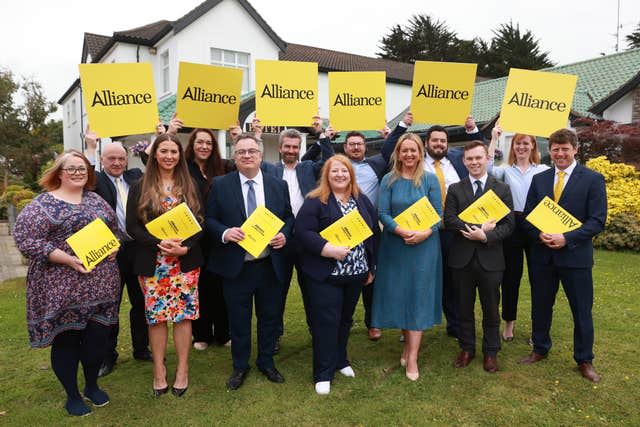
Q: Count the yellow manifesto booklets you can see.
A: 7